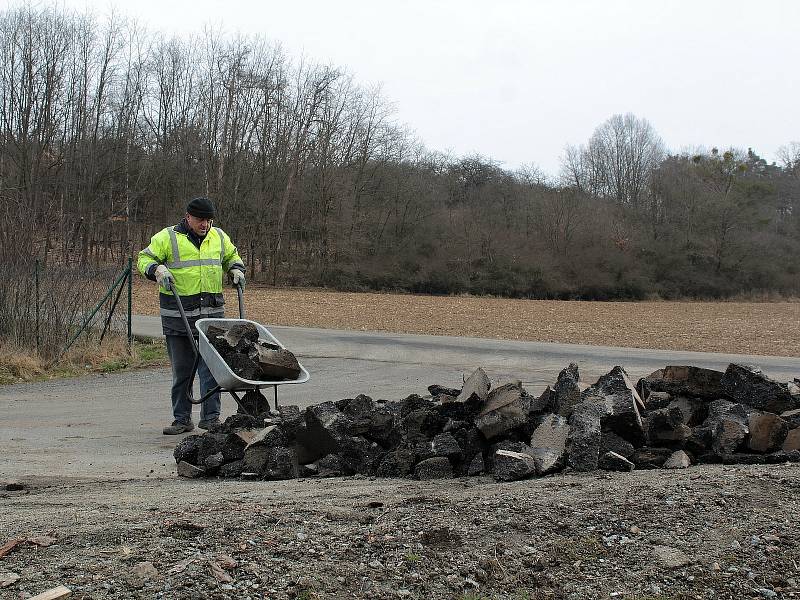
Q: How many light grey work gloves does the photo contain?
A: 2